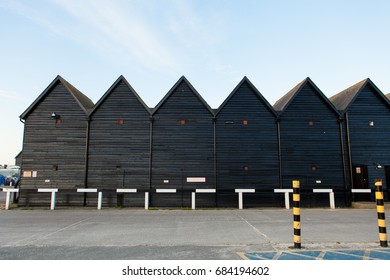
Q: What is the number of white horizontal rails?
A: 10